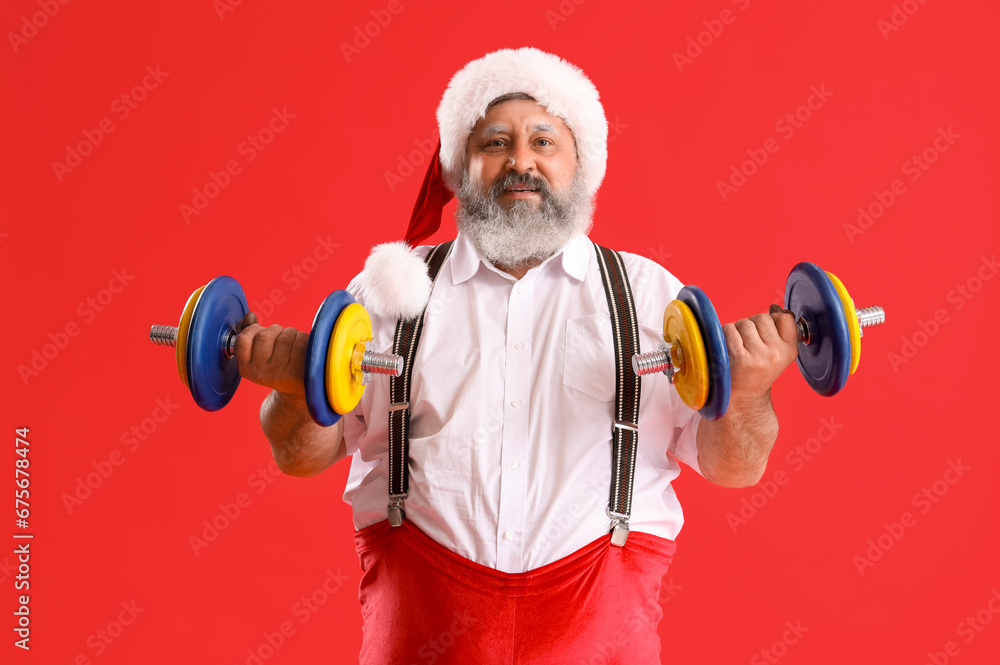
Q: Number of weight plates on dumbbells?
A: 8